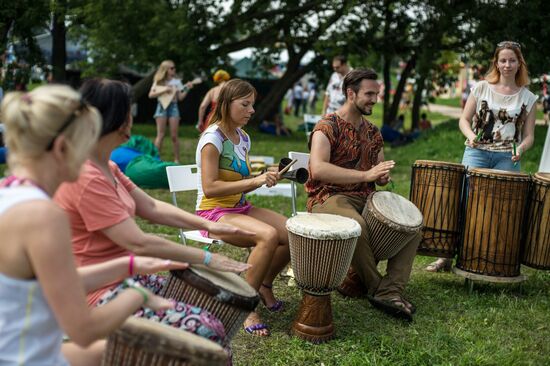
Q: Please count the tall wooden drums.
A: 3